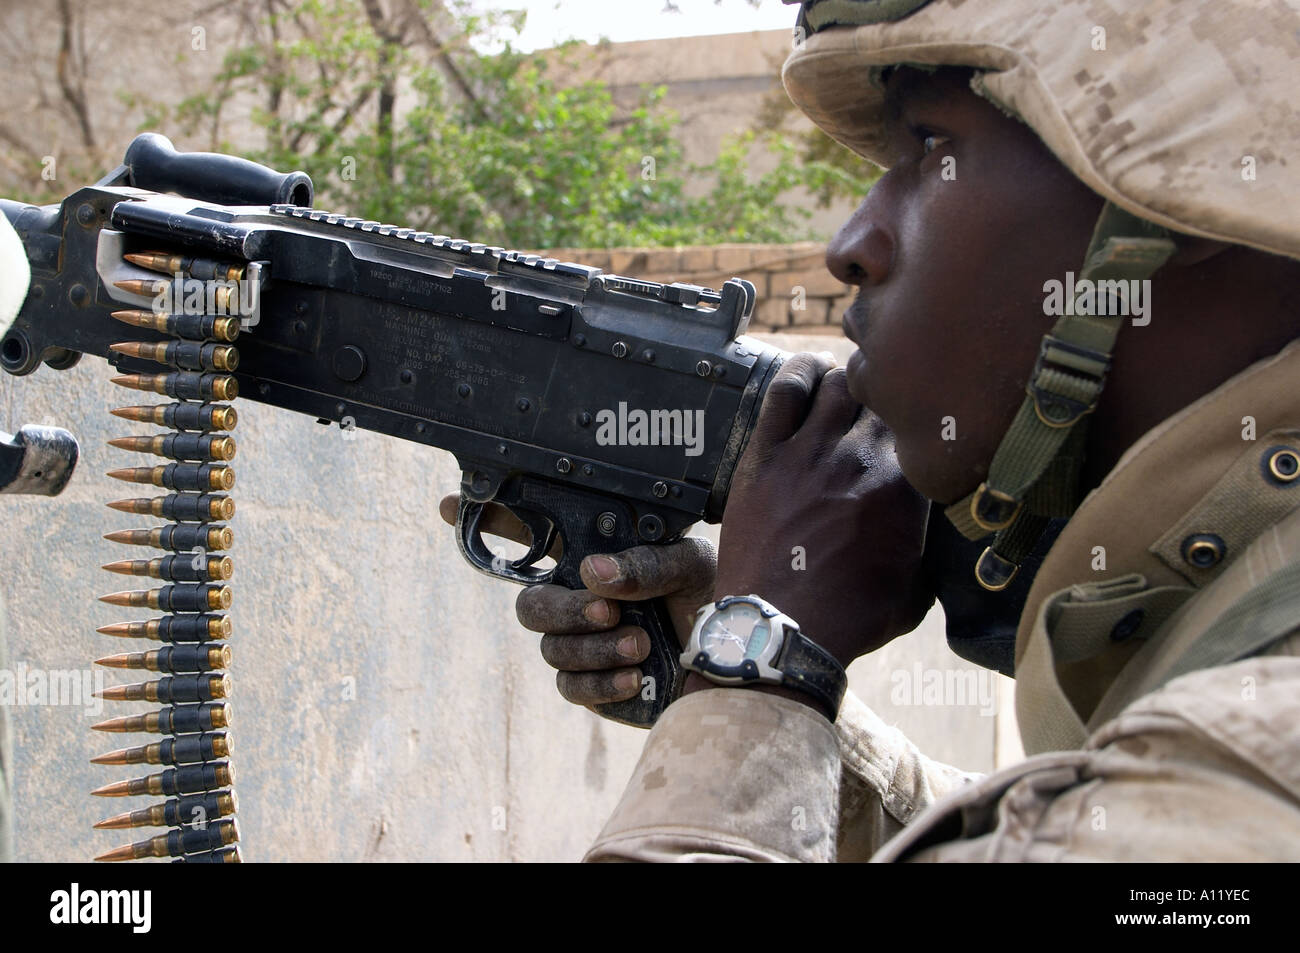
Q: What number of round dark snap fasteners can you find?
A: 3